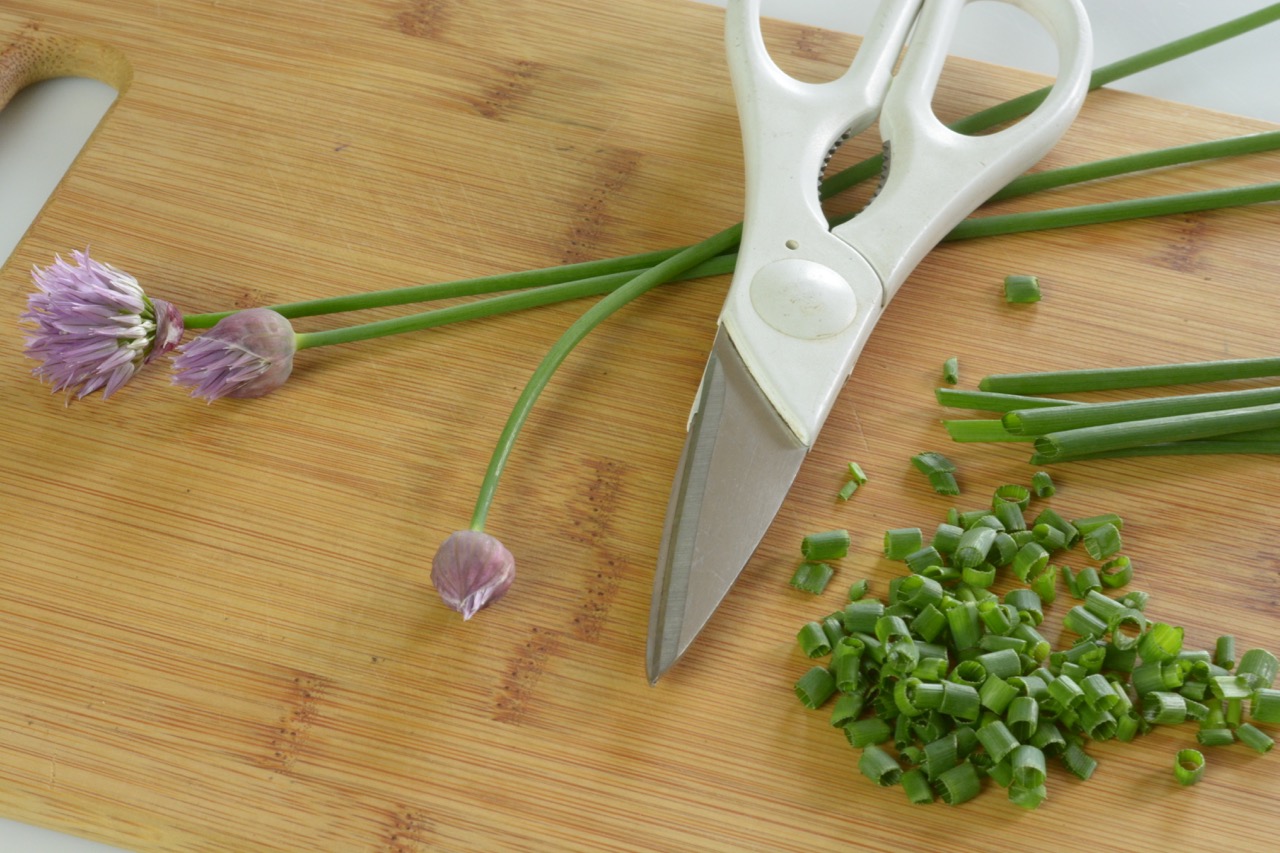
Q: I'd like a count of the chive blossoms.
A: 3